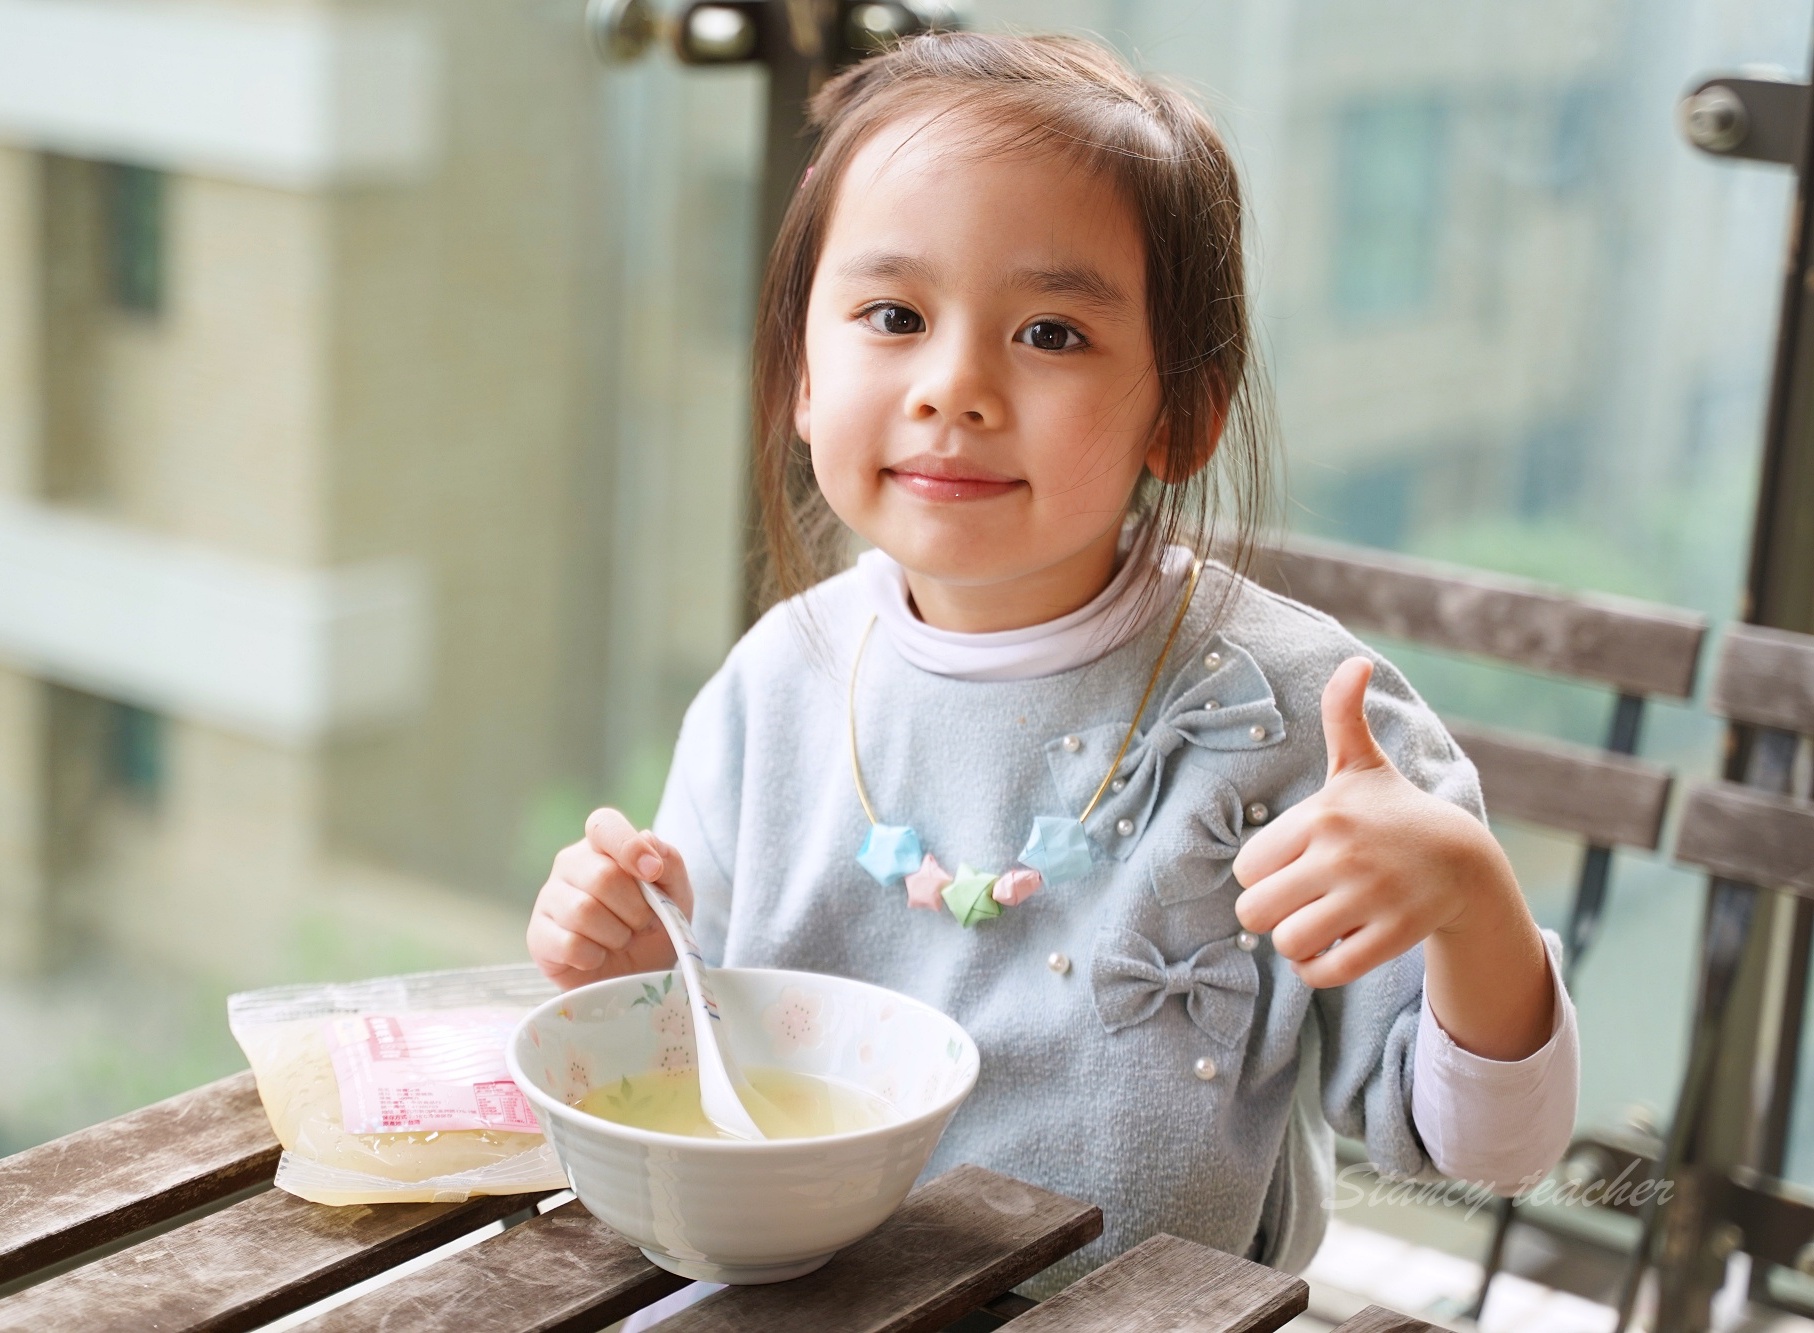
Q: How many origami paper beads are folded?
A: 5